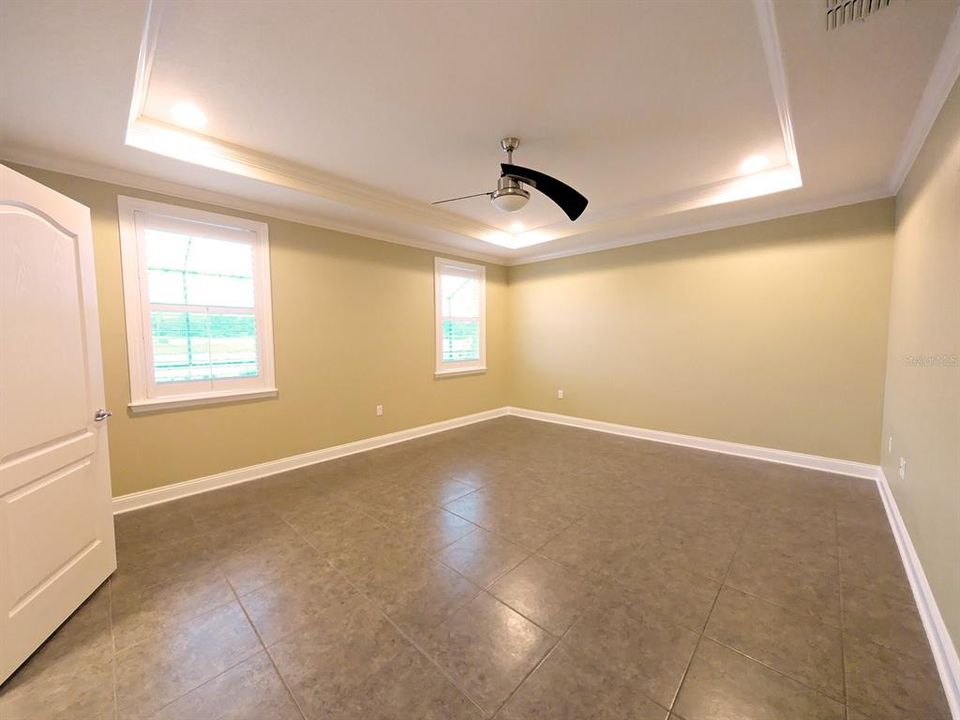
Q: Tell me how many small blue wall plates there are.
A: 0